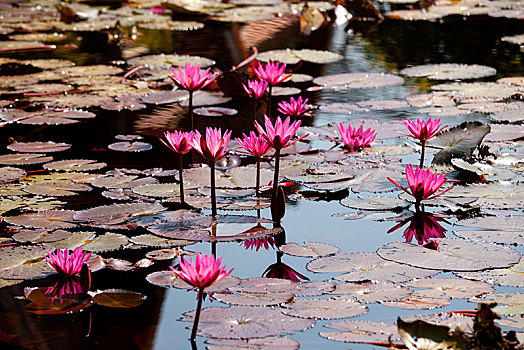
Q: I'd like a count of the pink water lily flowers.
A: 13